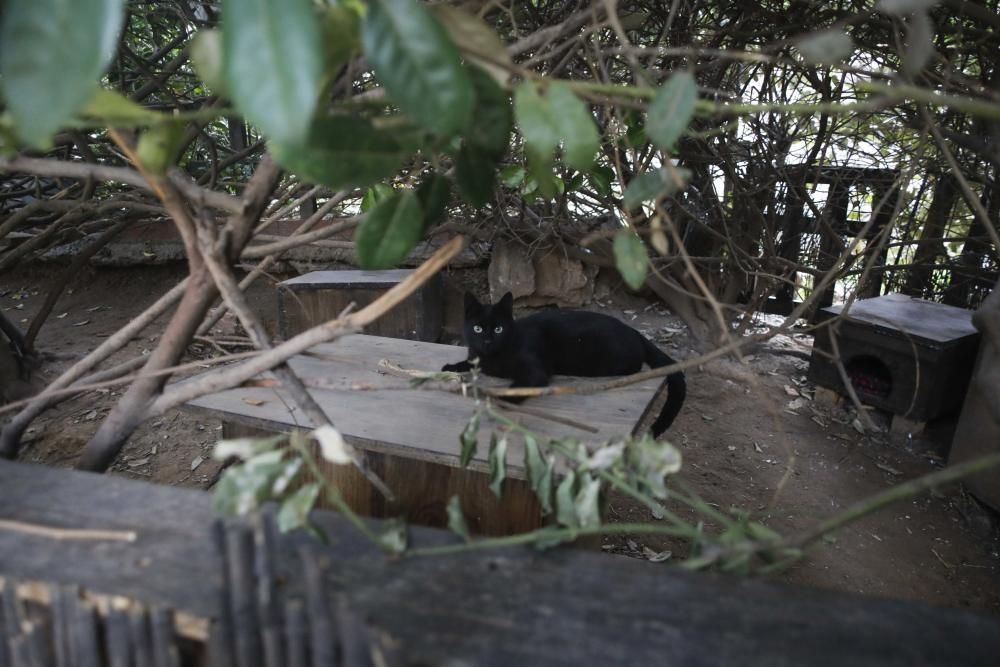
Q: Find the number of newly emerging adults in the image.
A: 0